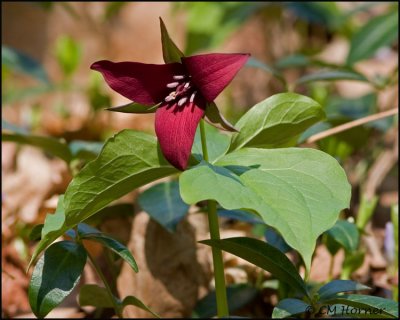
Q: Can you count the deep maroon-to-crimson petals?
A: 3